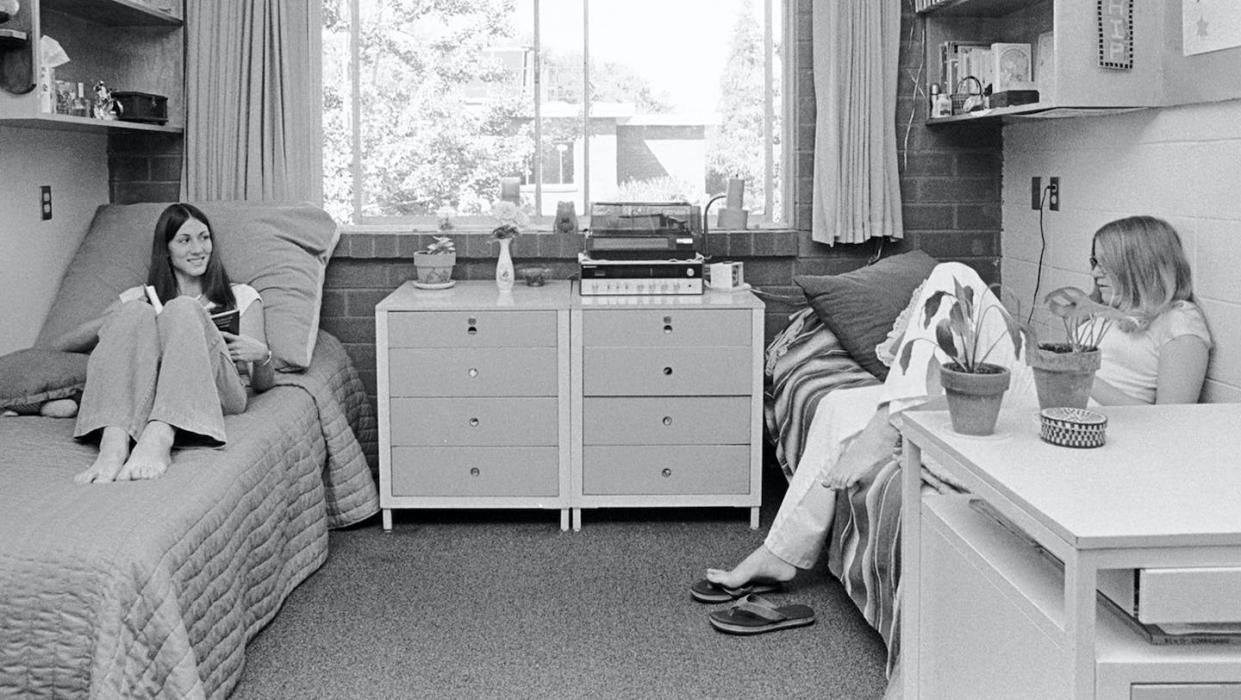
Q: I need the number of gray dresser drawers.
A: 8